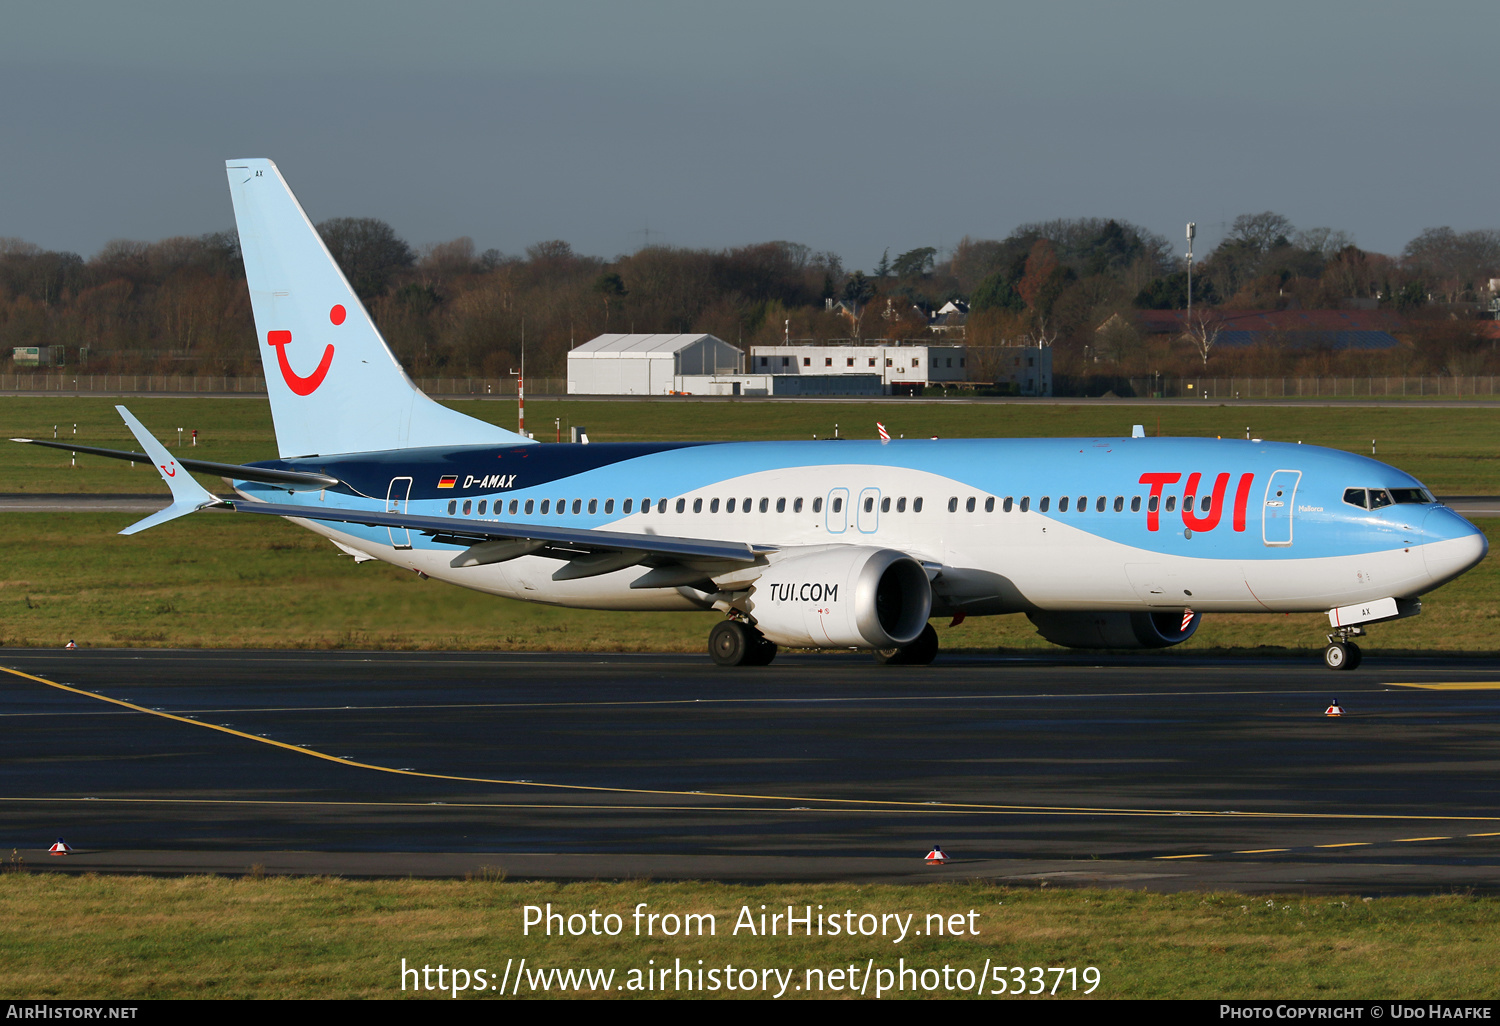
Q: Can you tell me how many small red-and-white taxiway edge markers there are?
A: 4